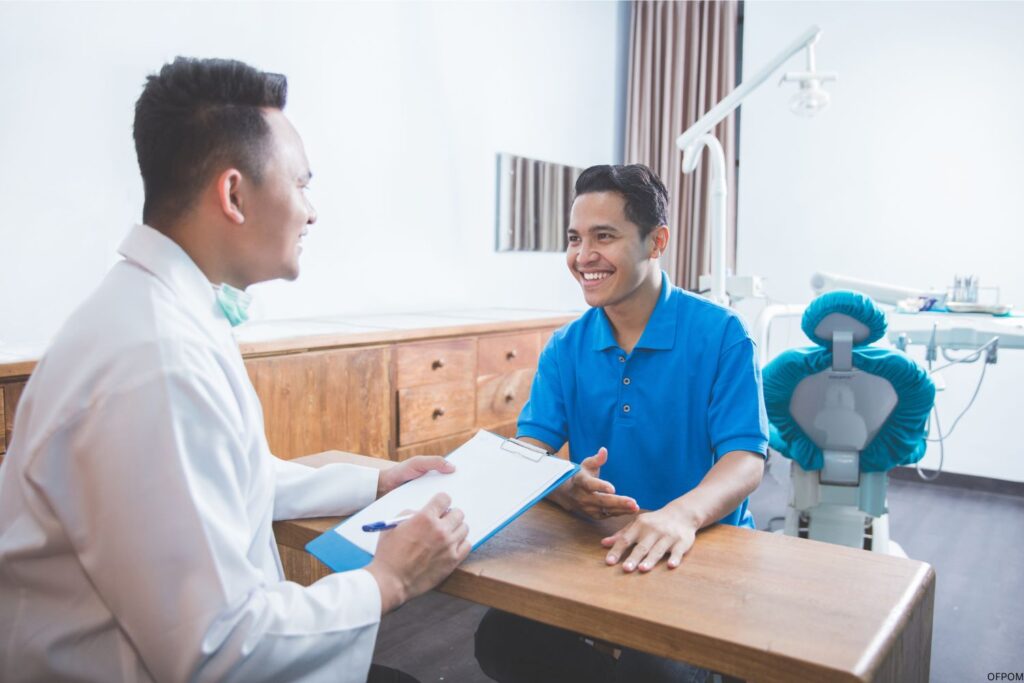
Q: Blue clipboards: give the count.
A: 1